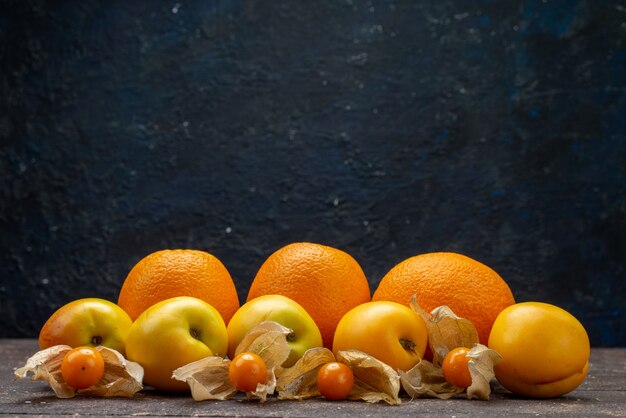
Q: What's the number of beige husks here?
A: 4